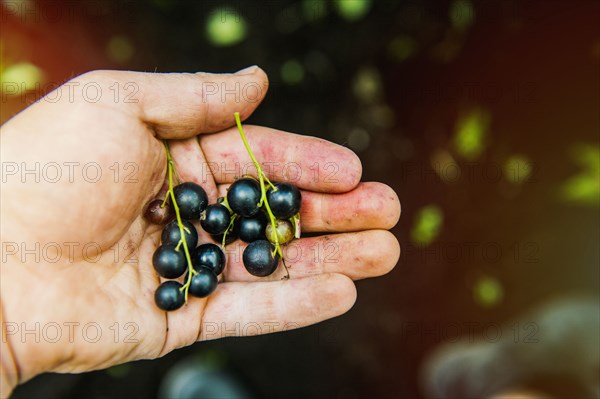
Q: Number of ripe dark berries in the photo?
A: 12